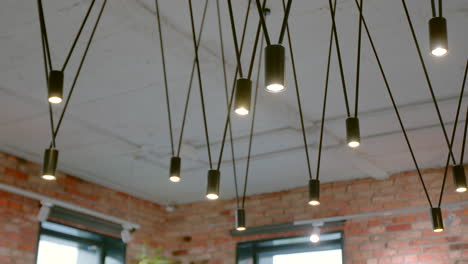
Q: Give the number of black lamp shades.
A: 12